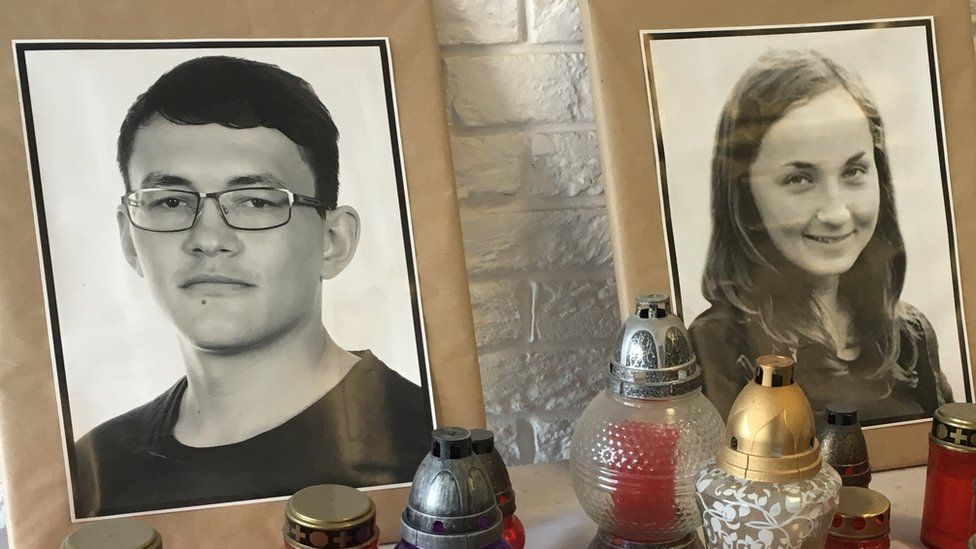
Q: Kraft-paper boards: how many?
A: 2